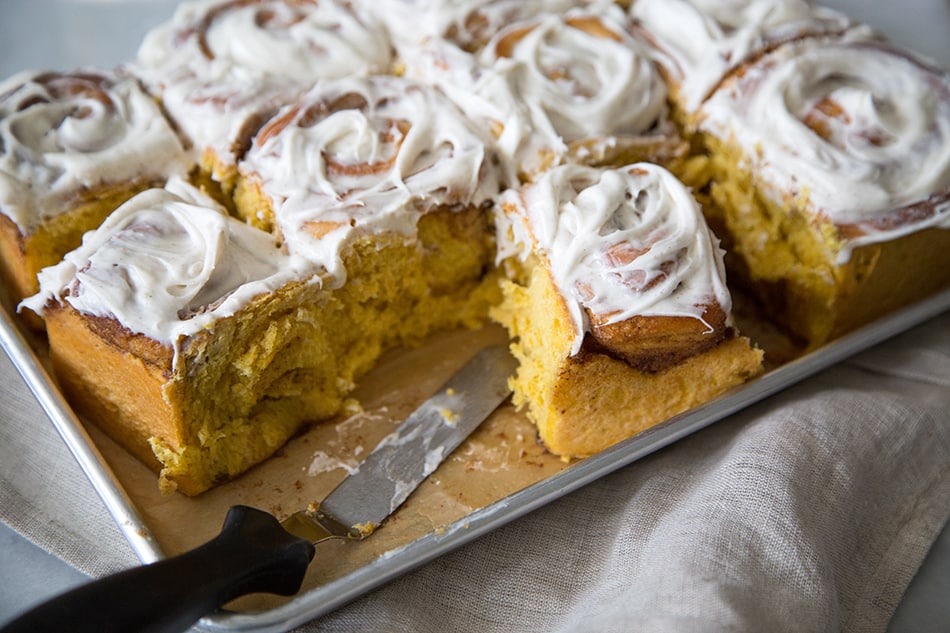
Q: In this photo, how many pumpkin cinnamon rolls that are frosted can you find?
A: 9